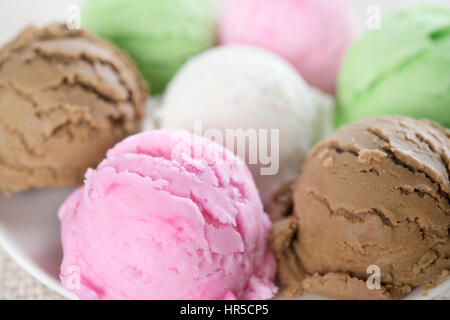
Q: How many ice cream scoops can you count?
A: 7